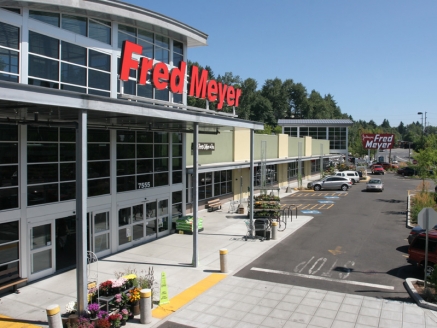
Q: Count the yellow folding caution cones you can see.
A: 1